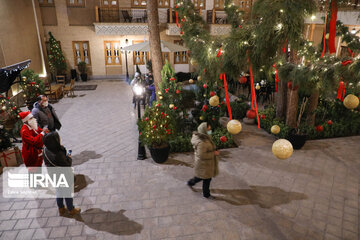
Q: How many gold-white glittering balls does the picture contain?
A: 5